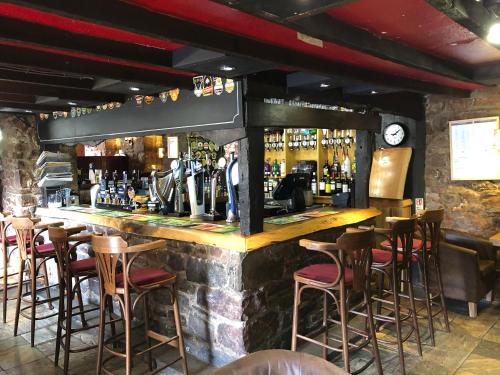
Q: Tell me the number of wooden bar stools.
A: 7